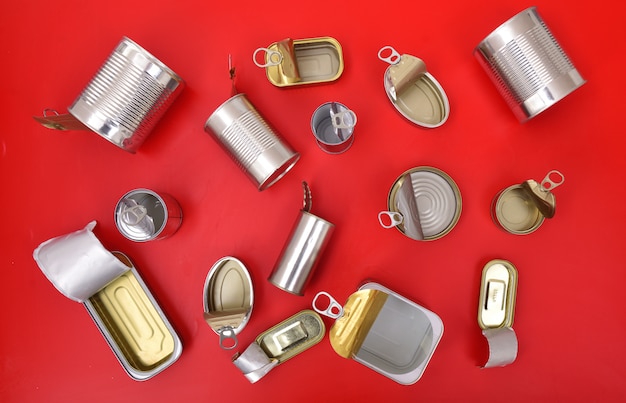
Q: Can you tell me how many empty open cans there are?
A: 15